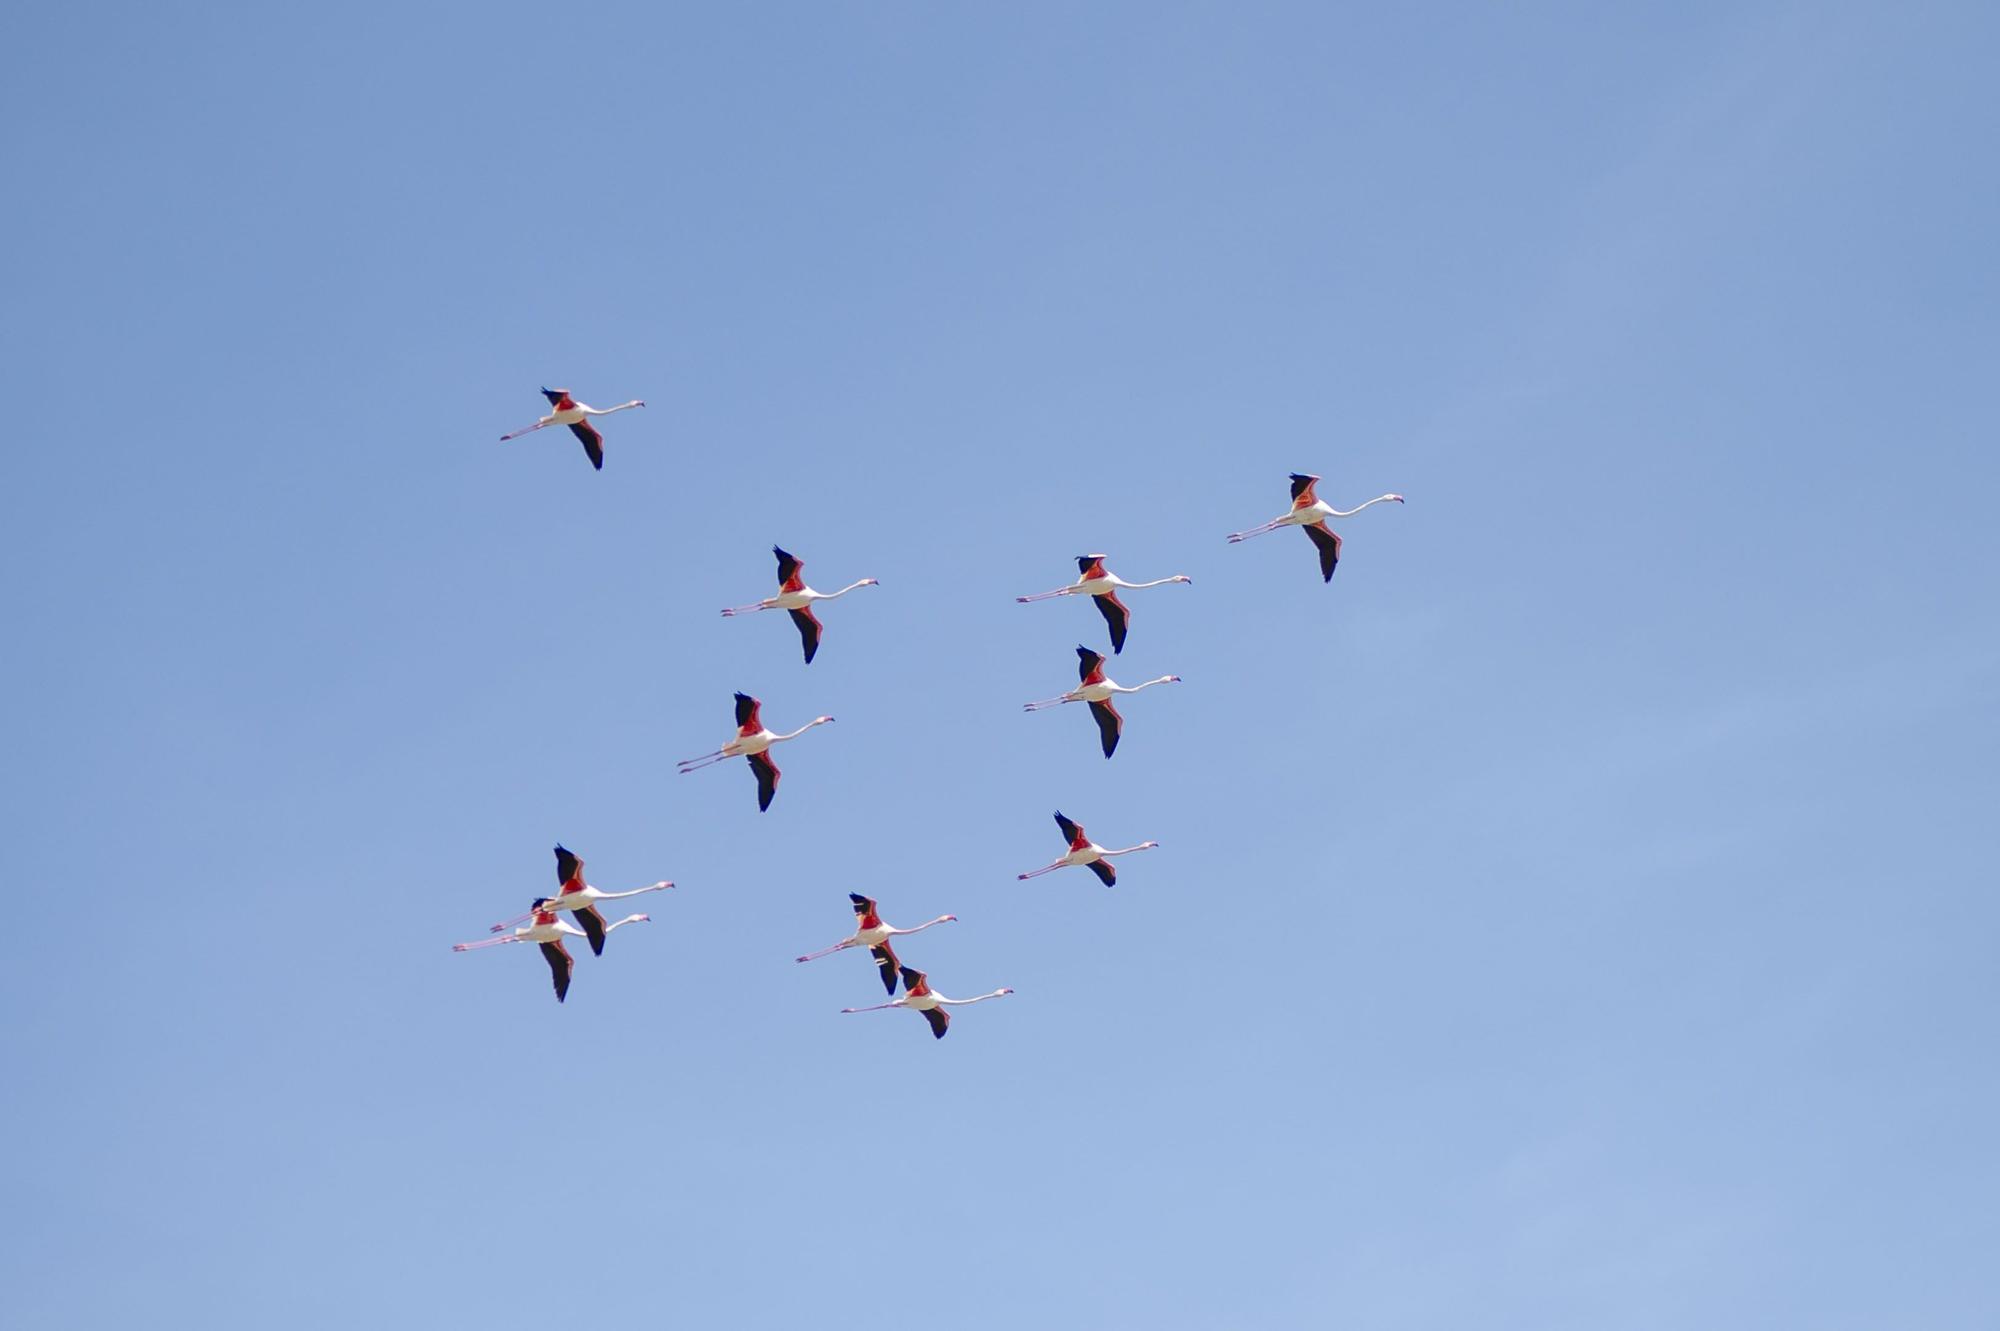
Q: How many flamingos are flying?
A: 11